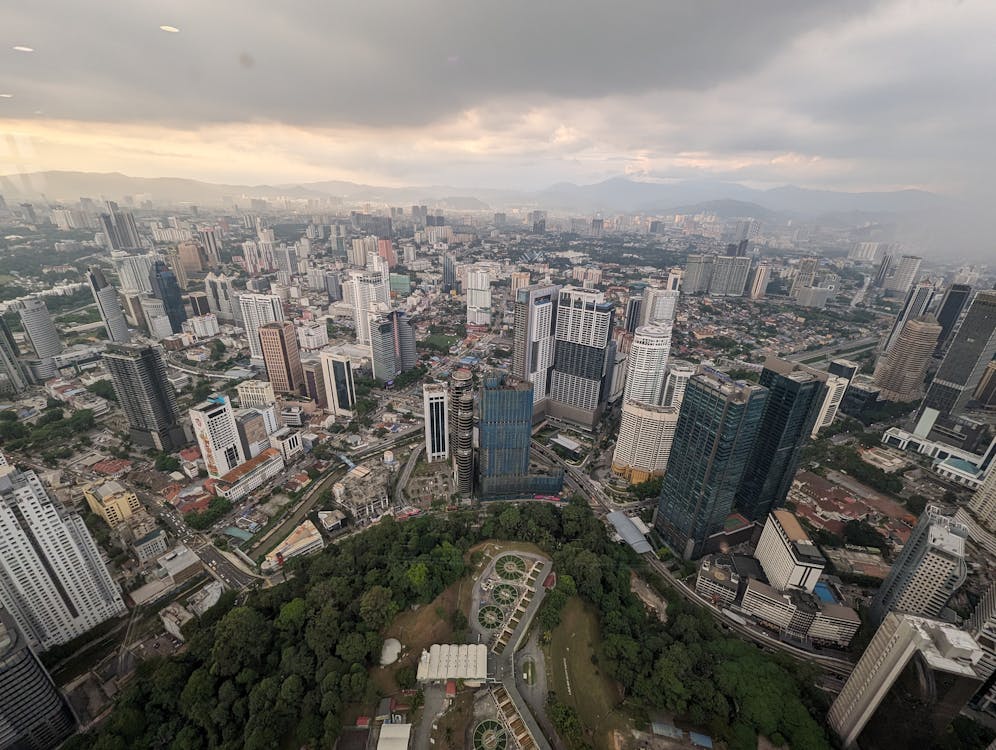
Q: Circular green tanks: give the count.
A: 4